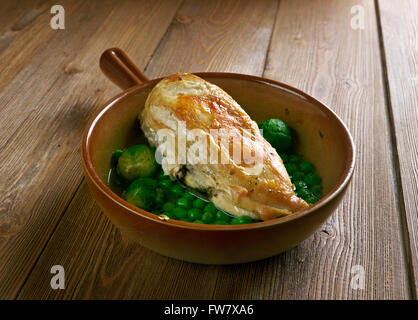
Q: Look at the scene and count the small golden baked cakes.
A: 0